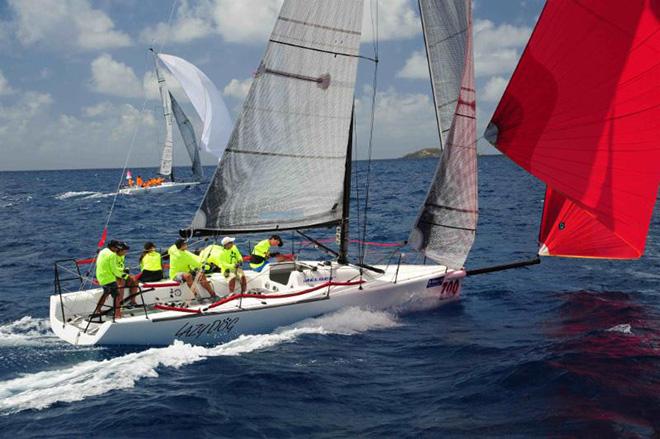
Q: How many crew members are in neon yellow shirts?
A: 7